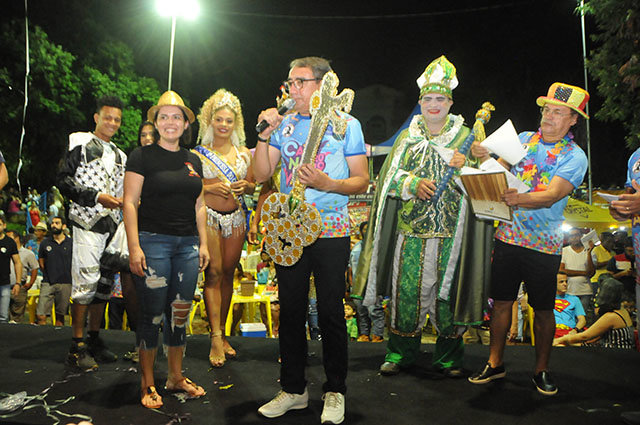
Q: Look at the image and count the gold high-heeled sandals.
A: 2